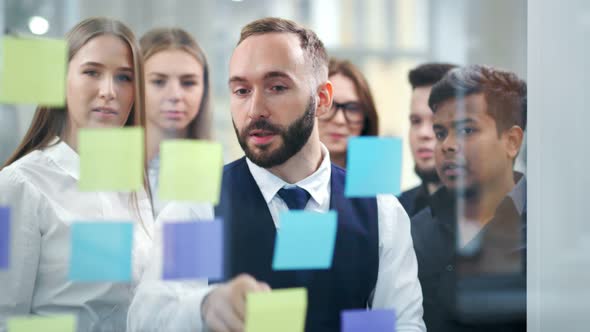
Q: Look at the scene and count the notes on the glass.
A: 11